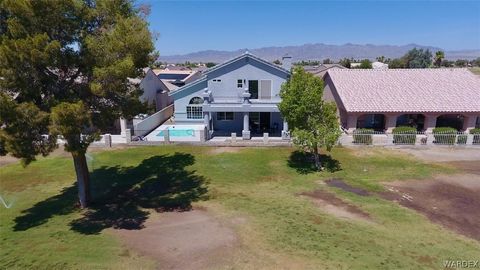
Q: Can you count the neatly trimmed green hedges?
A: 4